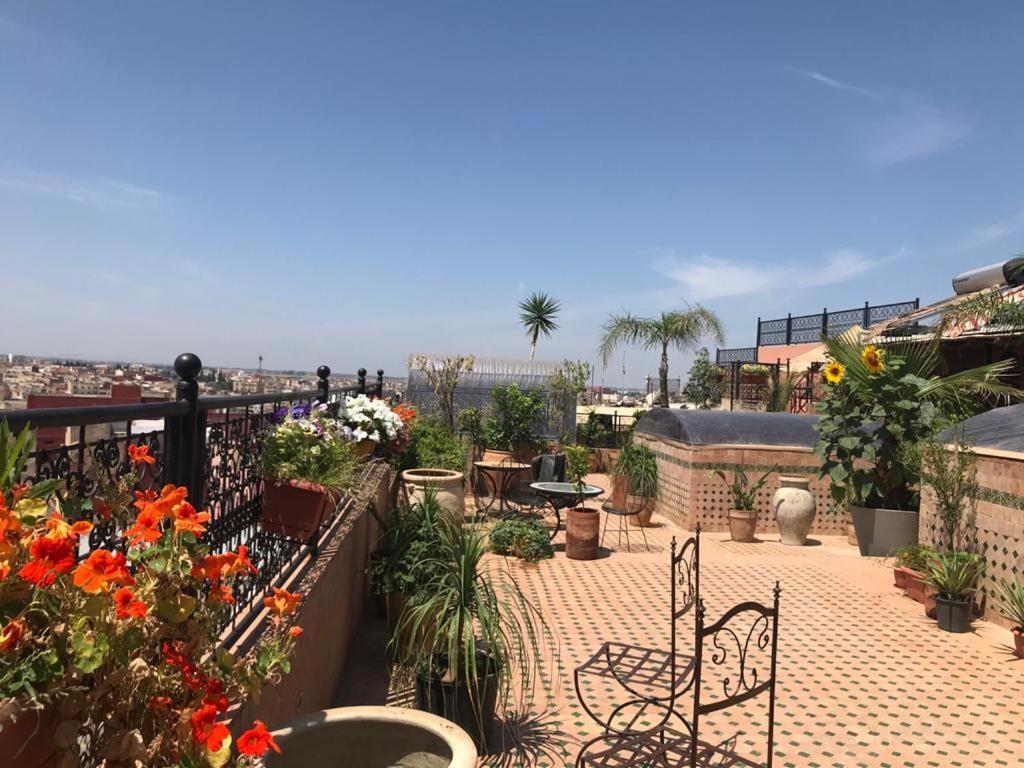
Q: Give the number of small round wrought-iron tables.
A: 2